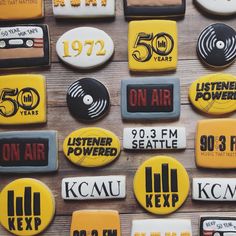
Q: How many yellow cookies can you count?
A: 6